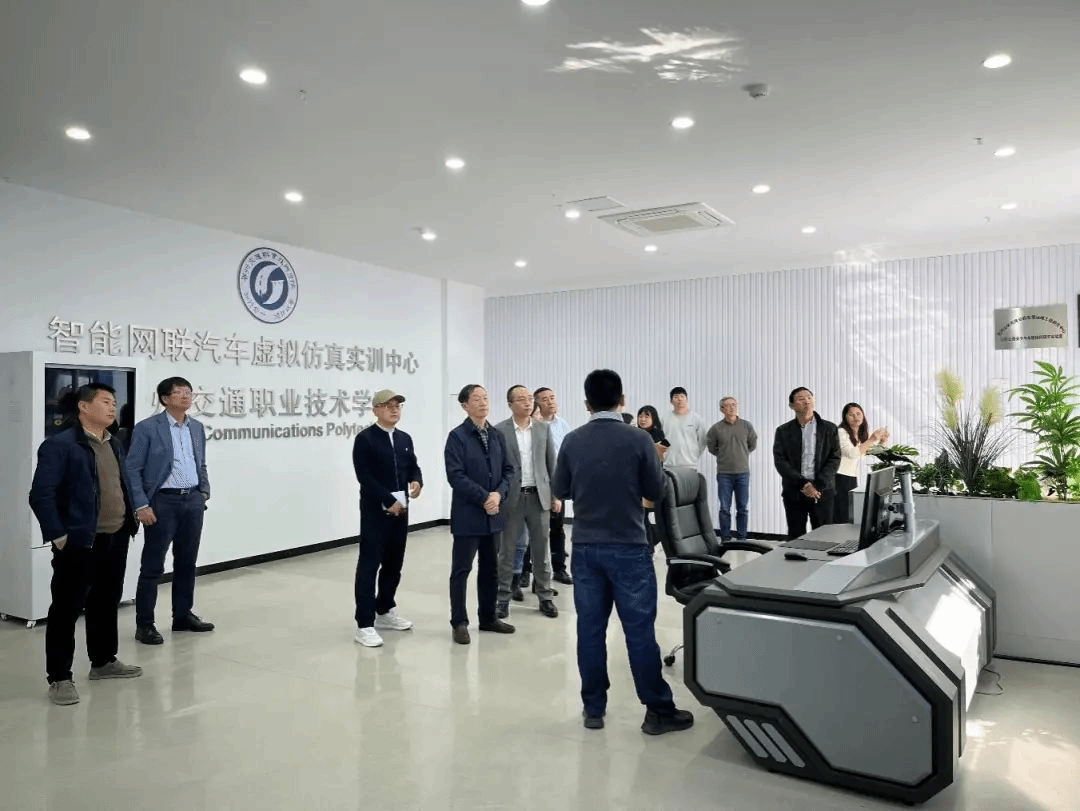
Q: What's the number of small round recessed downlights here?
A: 15